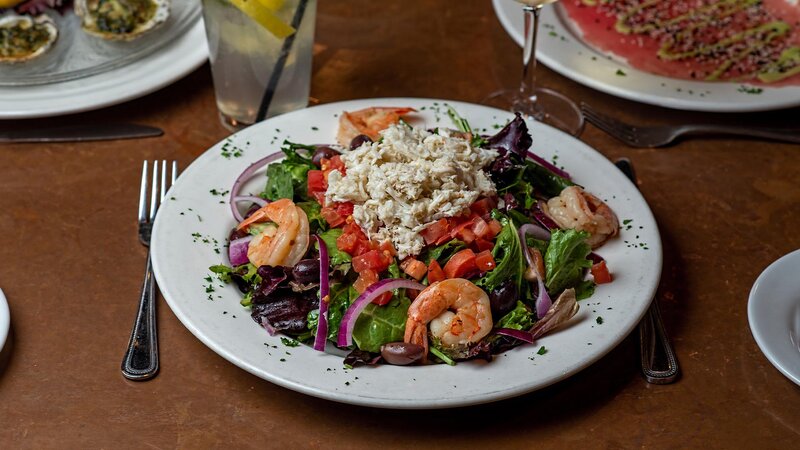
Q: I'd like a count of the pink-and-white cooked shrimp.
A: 4